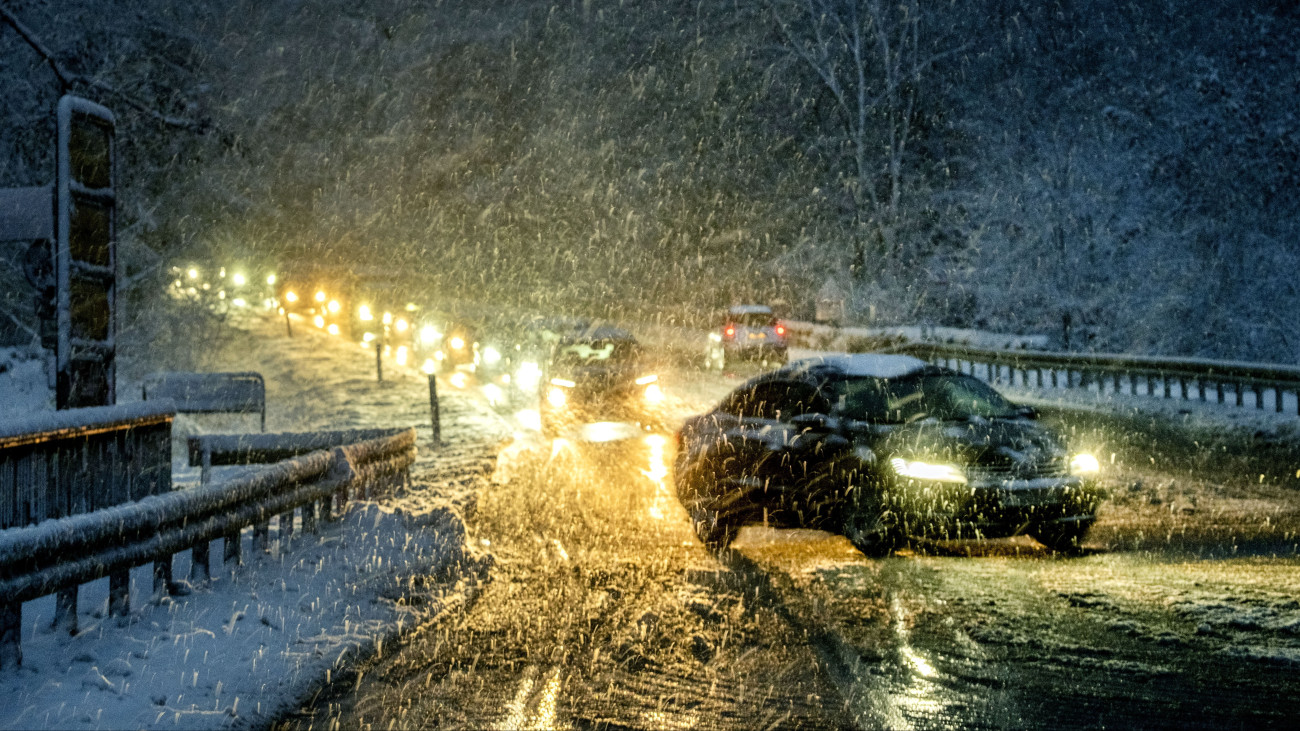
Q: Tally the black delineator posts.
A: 3